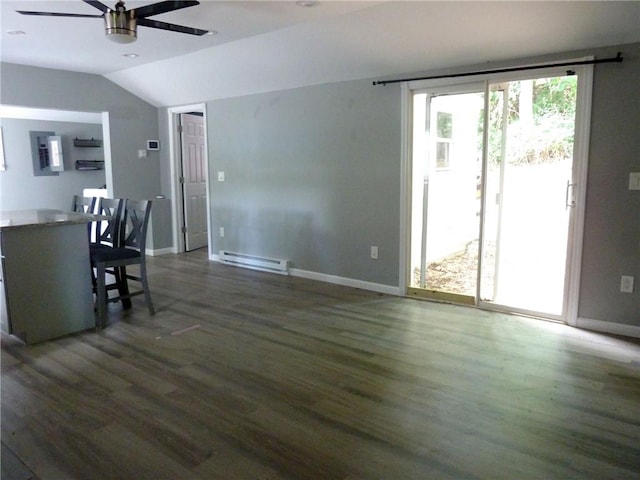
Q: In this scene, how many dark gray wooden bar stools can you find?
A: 3